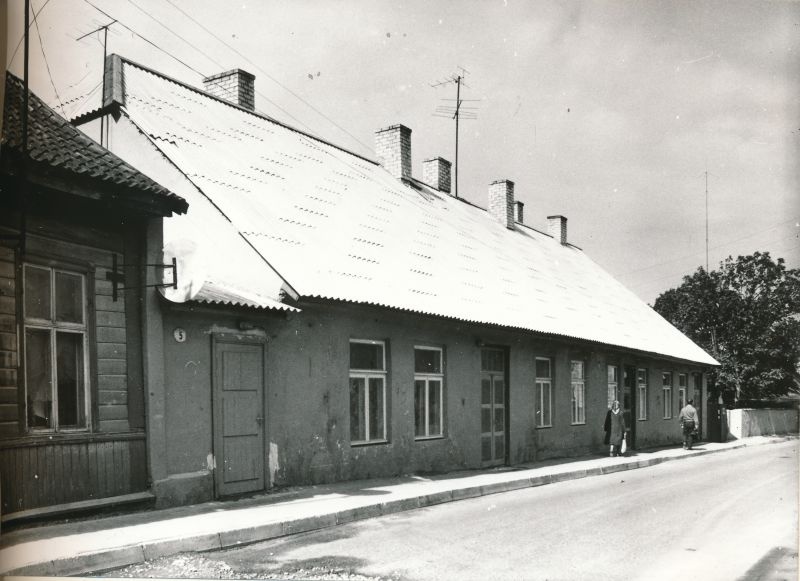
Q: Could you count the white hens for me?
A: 0